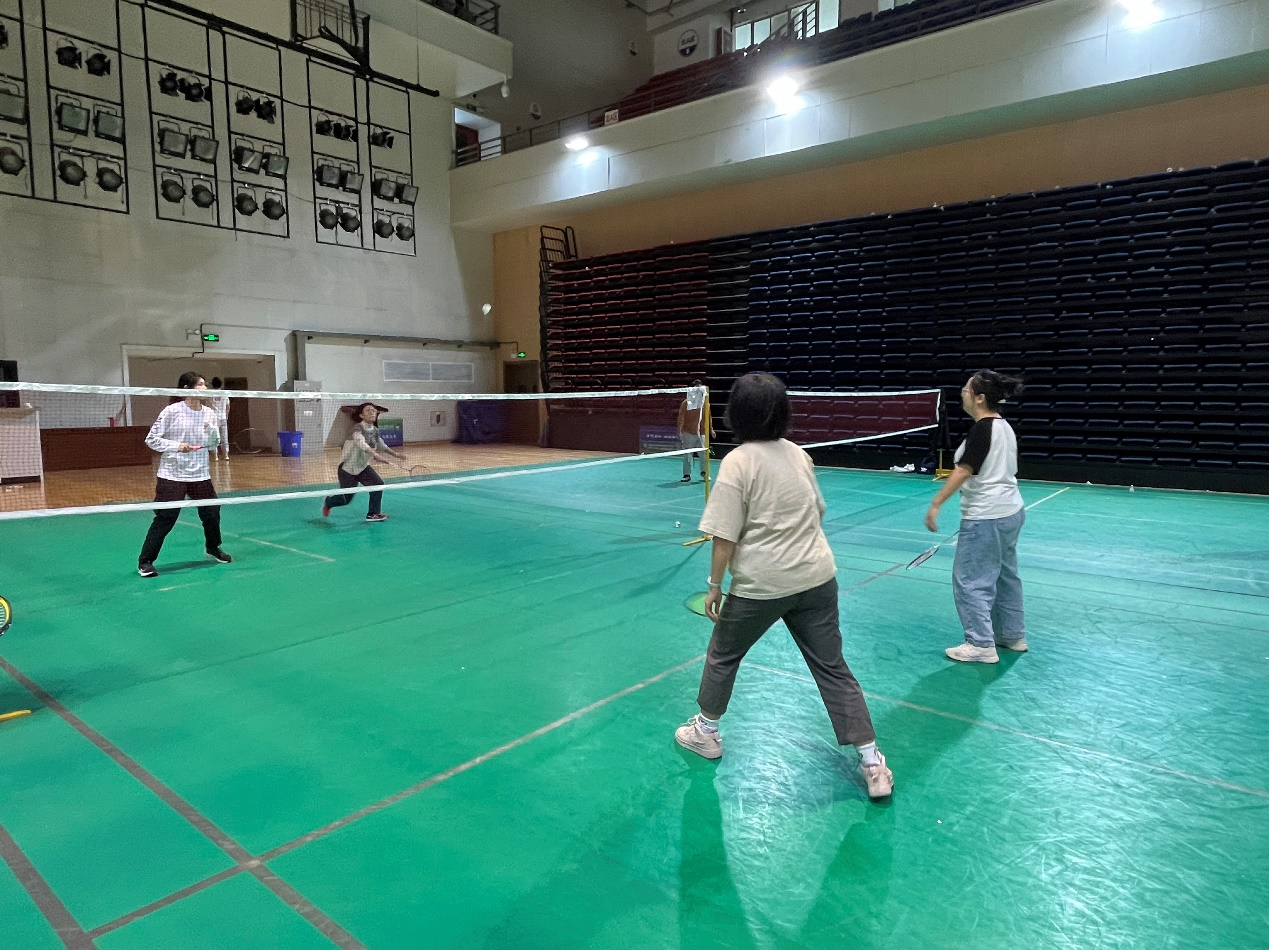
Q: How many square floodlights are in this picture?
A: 11